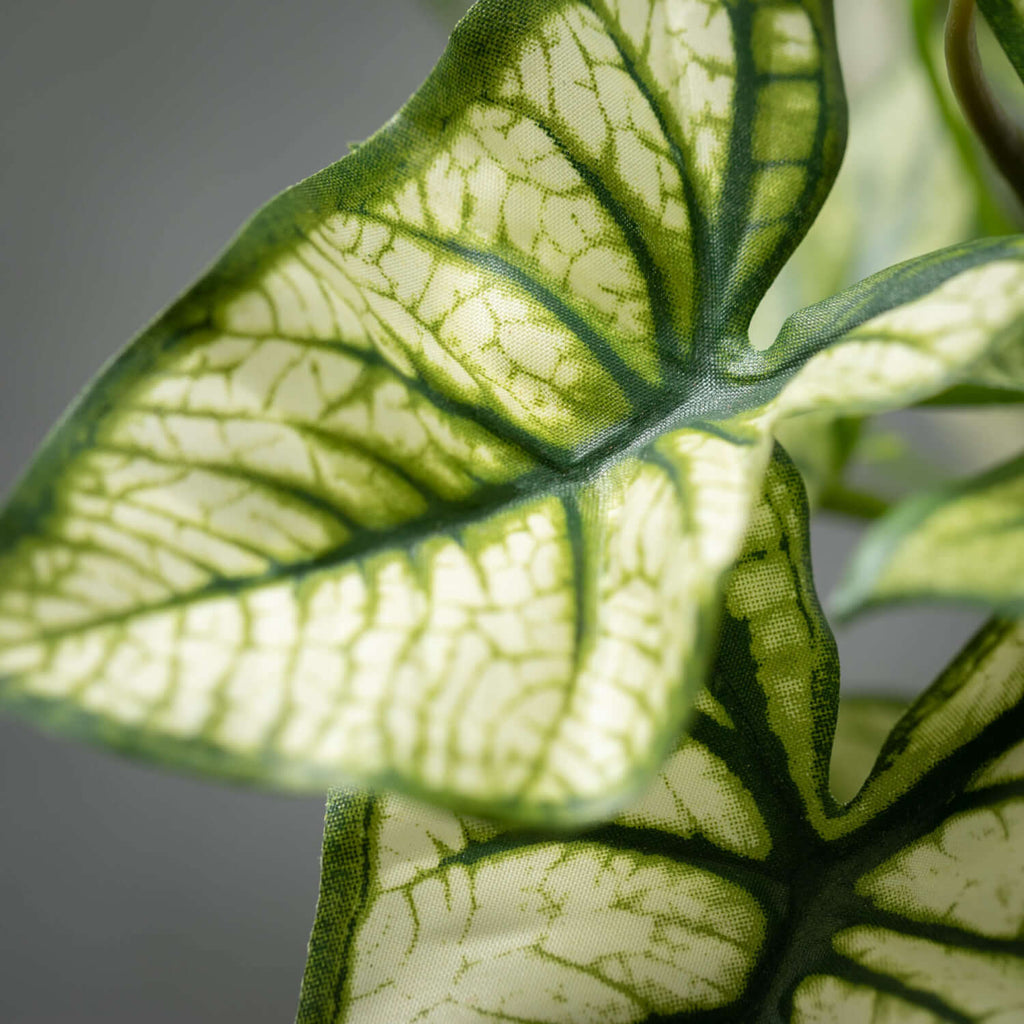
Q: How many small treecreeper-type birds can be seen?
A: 0